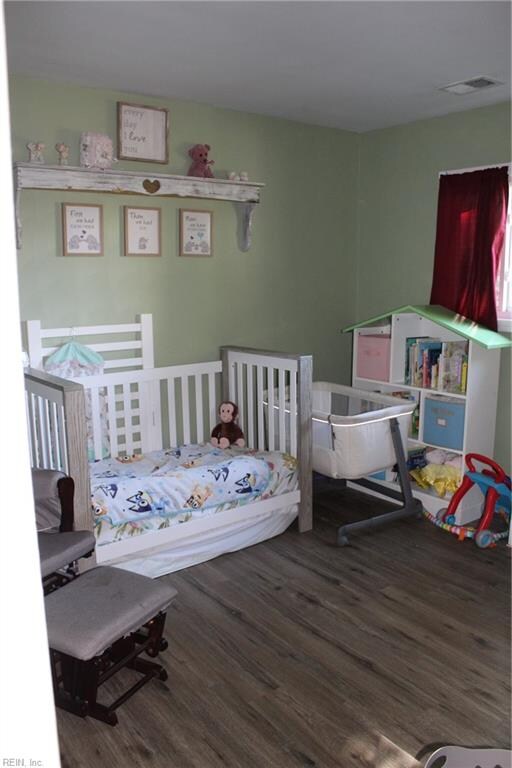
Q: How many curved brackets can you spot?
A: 2